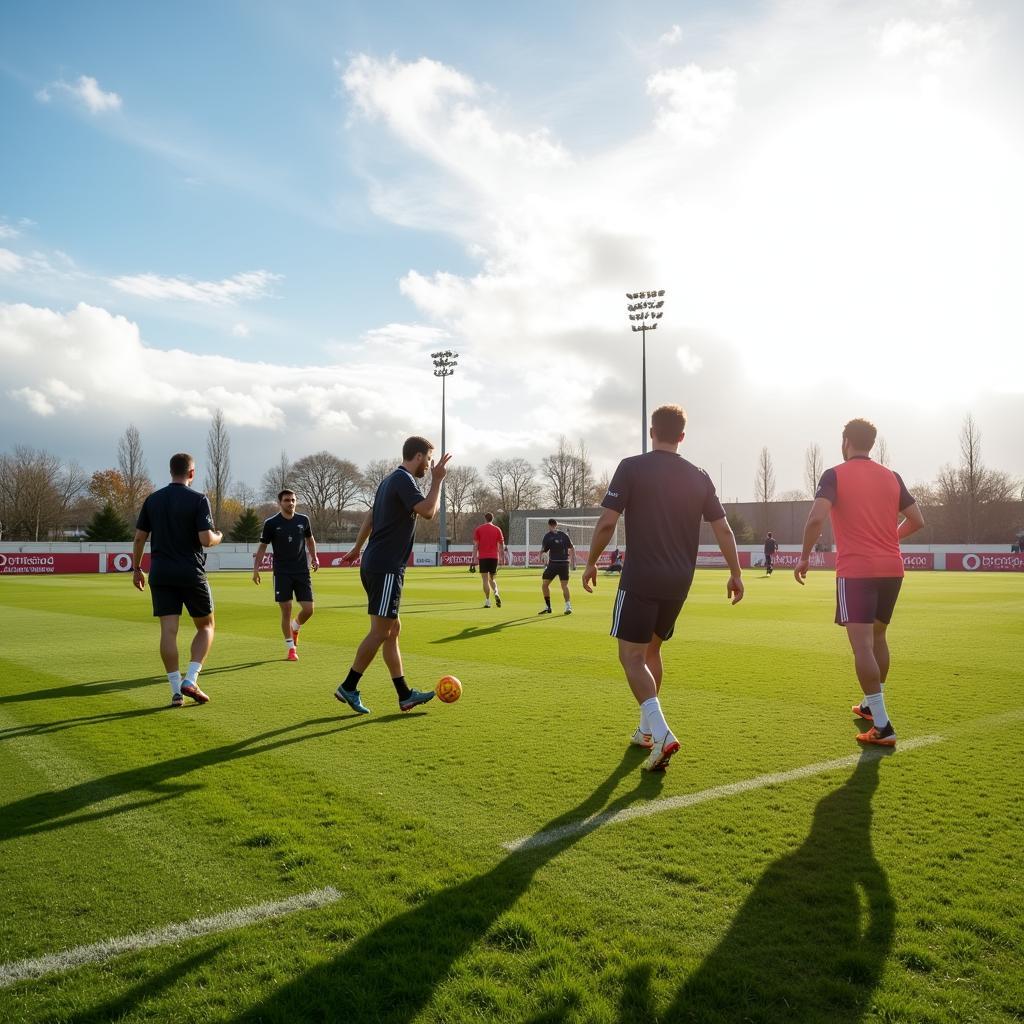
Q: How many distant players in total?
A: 3